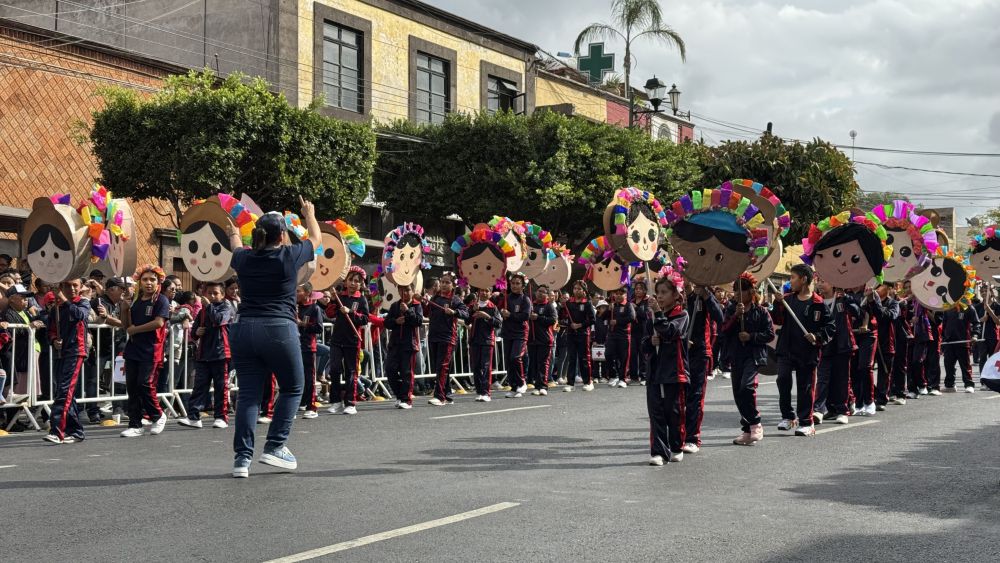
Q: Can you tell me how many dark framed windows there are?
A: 3